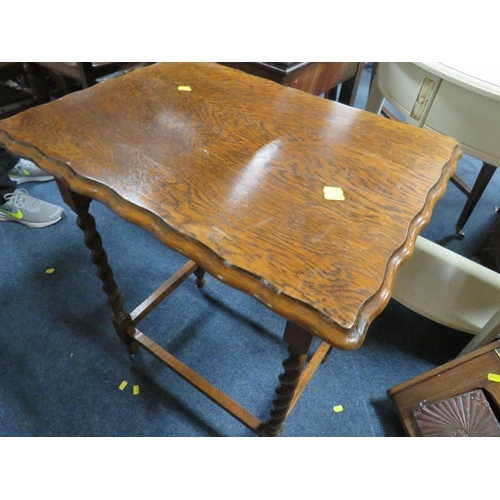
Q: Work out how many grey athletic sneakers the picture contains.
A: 2